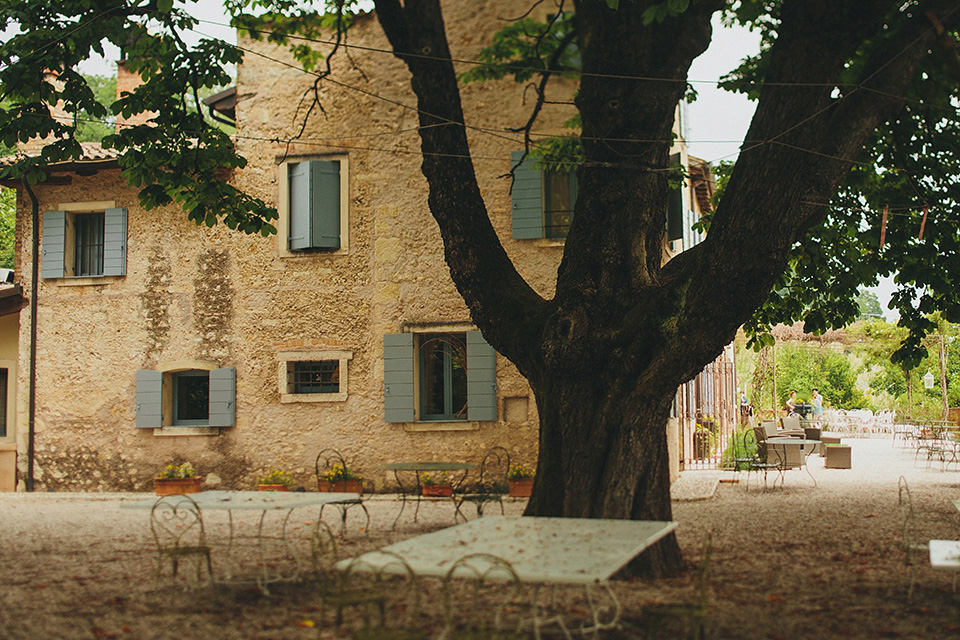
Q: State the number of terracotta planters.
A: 5